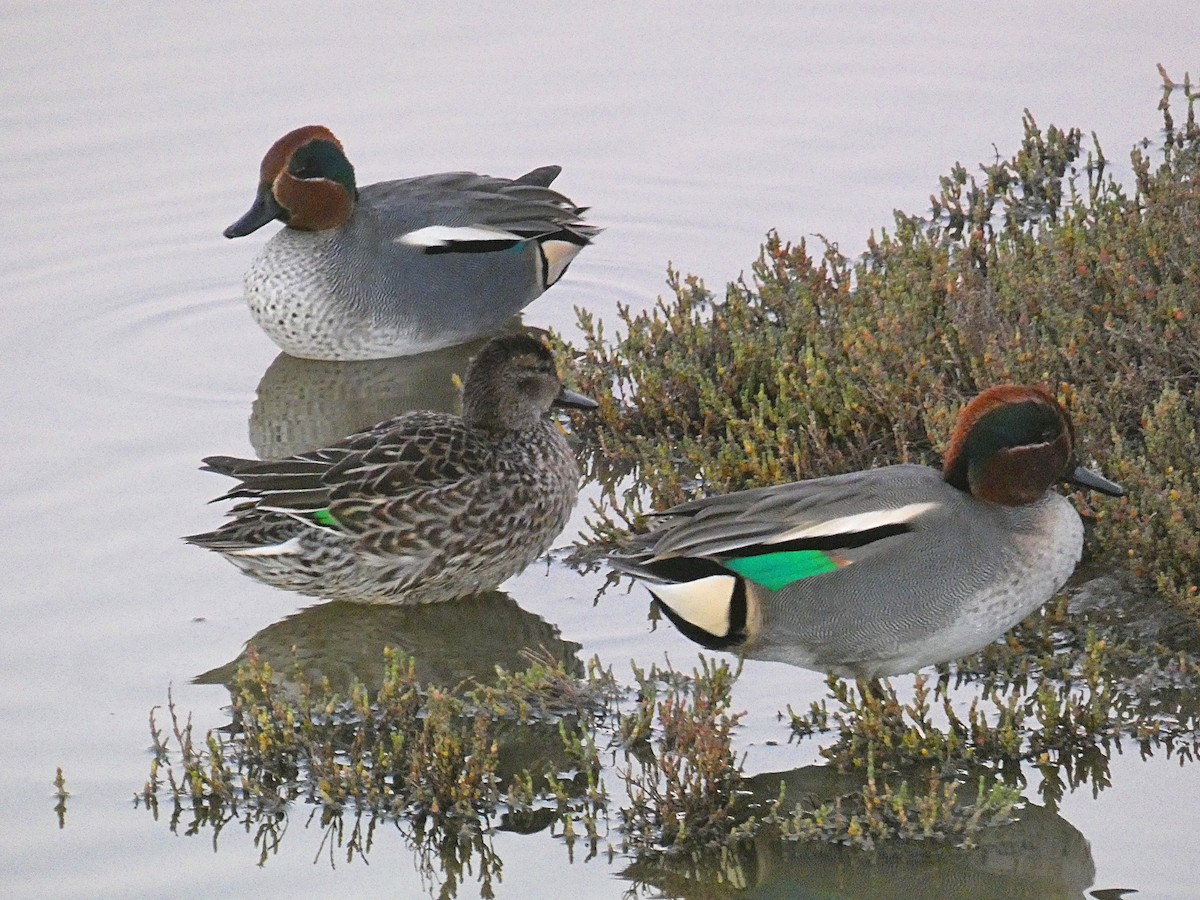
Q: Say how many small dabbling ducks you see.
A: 3